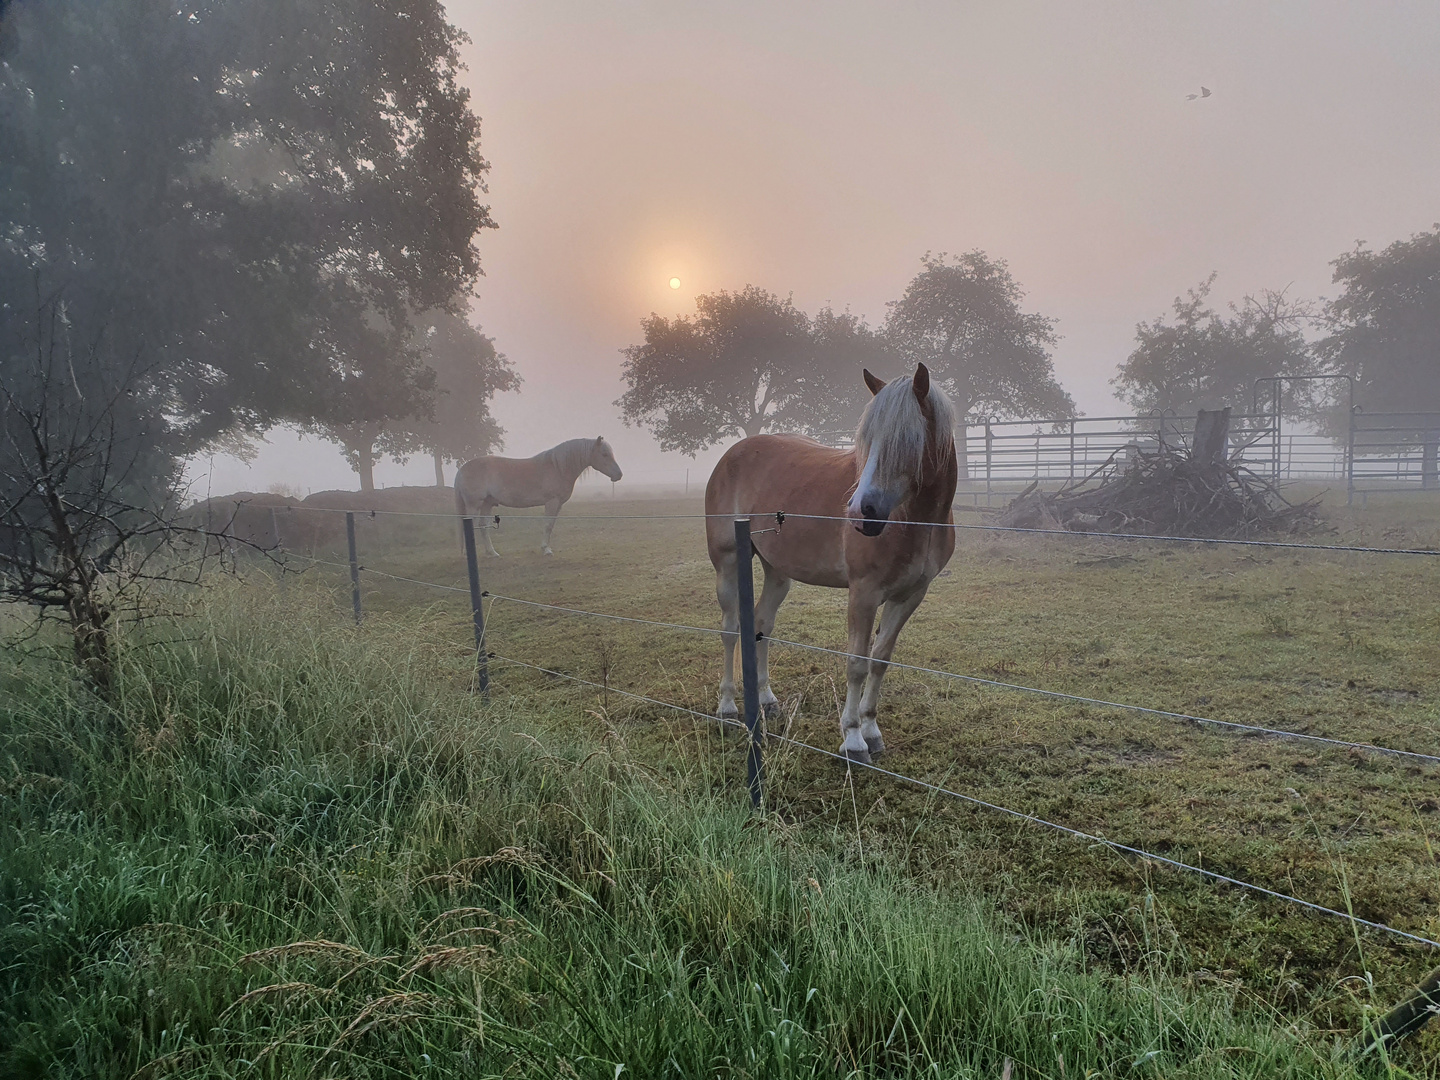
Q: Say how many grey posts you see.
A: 3